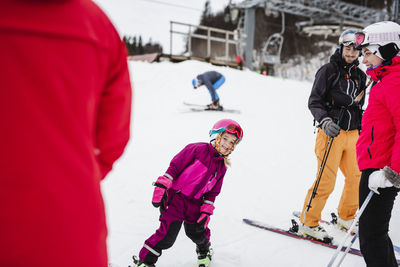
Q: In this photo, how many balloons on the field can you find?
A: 0